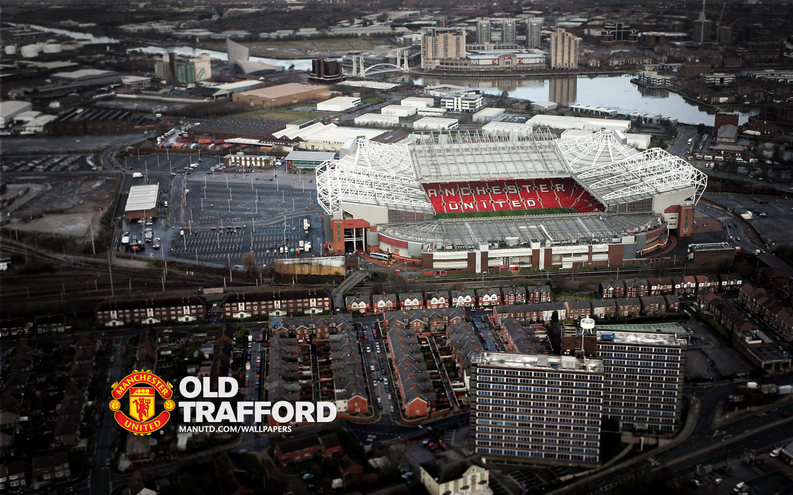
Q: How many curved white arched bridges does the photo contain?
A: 1